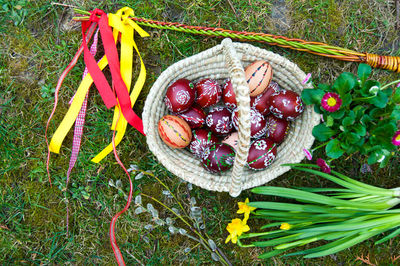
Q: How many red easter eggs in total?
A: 12